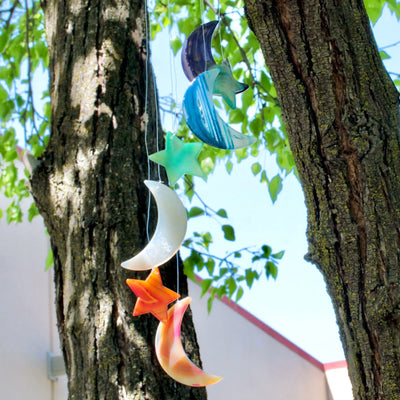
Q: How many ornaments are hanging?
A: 7